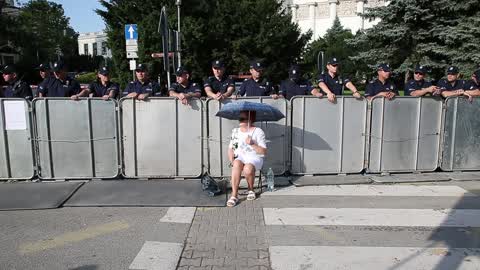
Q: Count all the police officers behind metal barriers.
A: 14